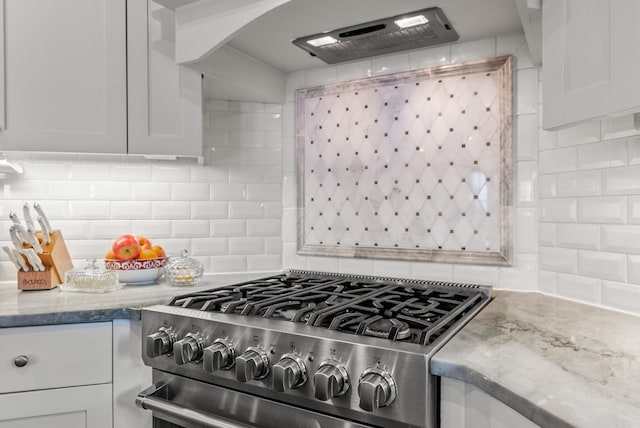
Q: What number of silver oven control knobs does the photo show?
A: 7